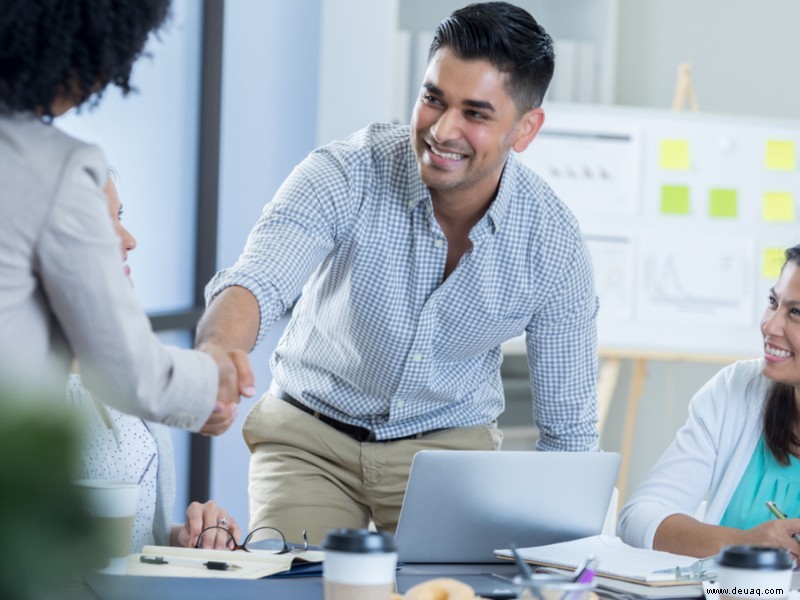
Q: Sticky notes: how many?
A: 6